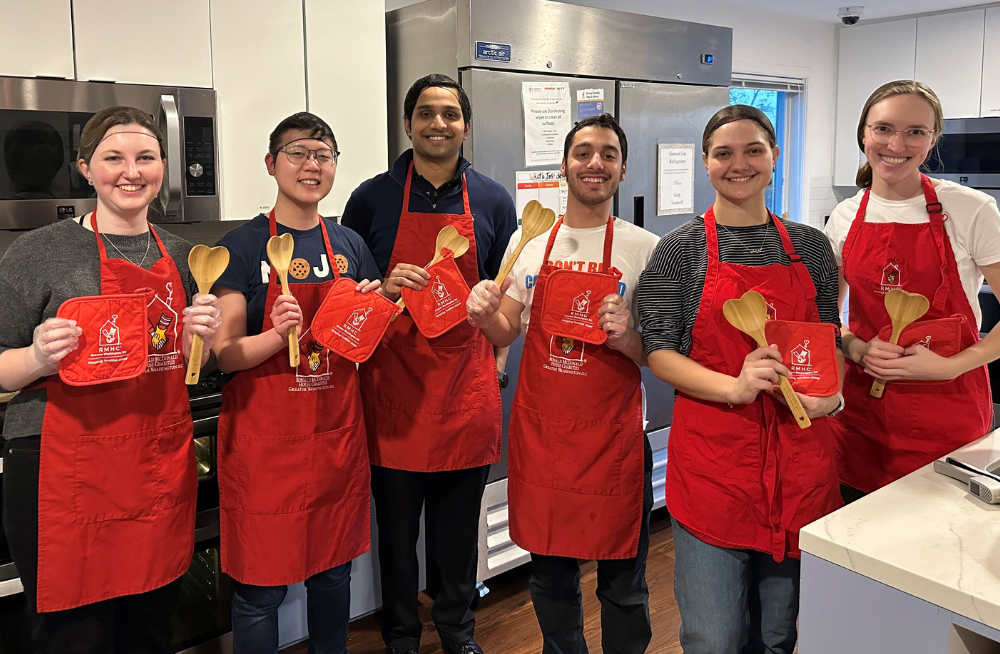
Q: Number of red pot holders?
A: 6